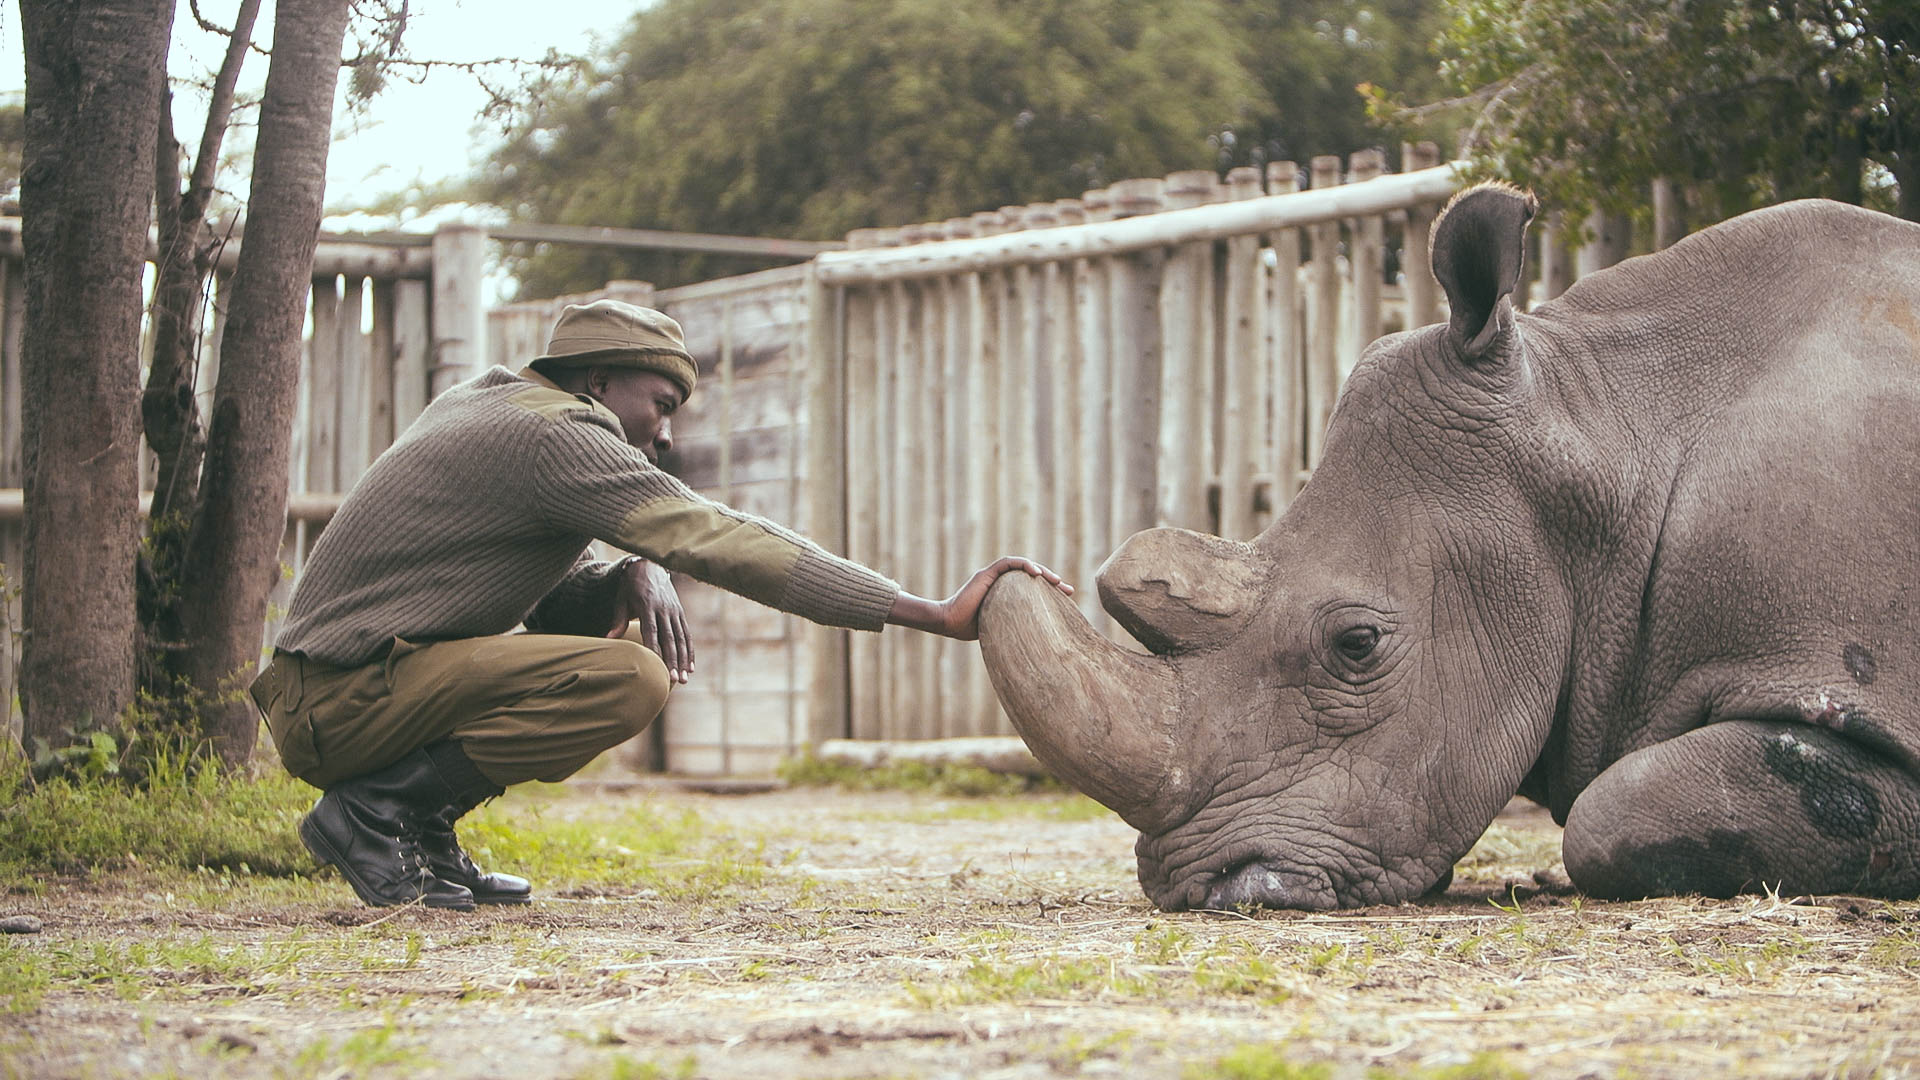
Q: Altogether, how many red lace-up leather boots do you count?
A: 0